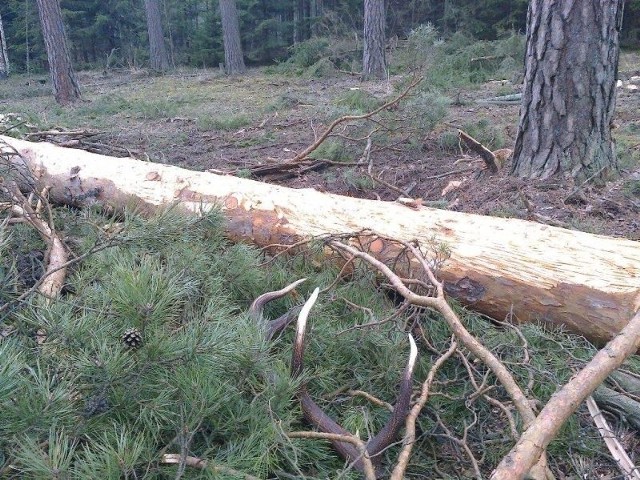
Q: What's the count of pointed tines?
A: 3